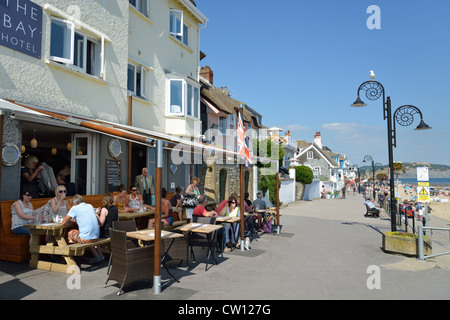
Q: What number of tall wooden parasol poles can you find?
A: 3